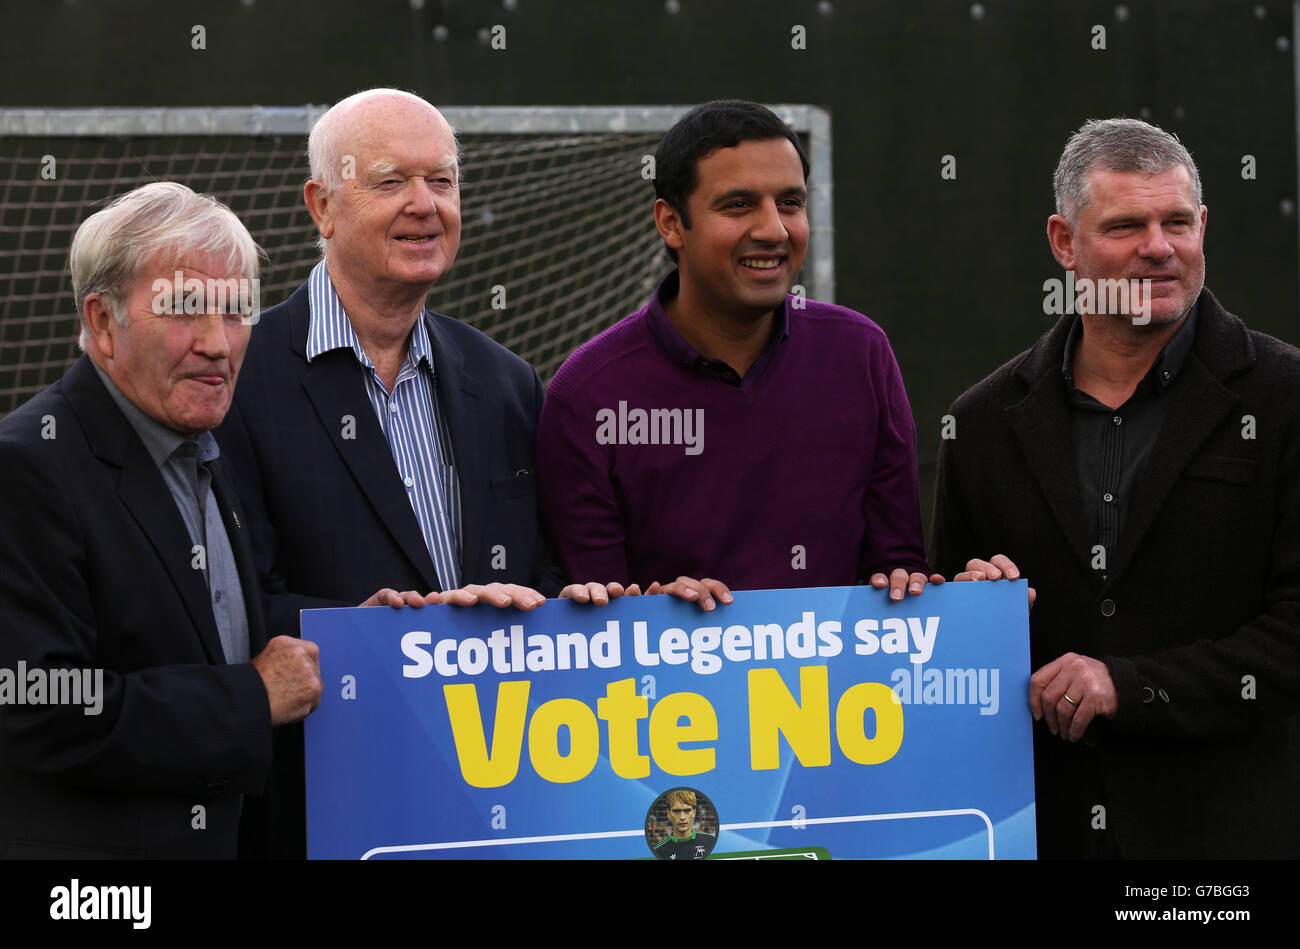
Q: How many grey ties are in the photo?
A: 0